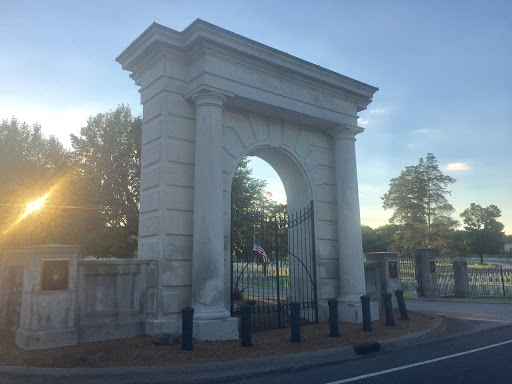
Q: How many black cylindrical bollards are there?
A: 7